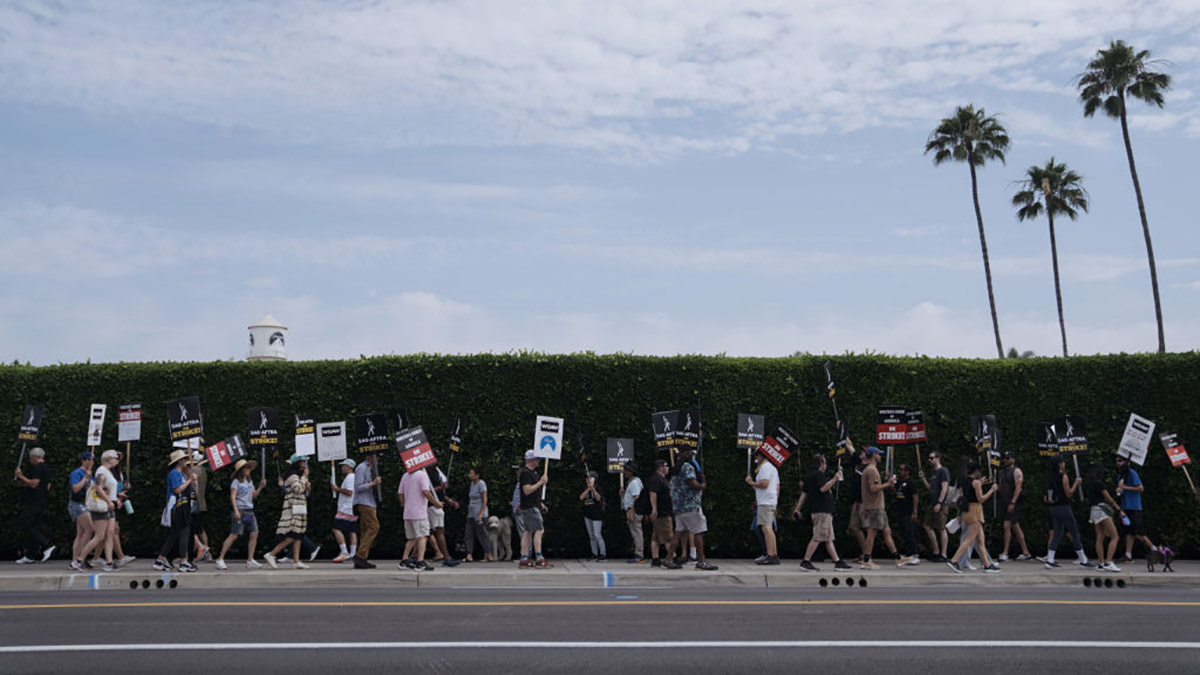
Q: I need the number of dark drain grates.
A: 12